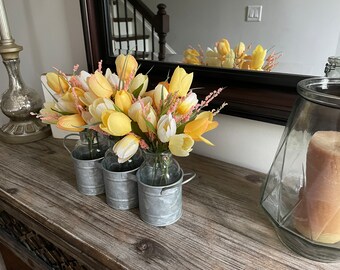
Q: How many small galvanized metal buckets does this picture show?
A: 3